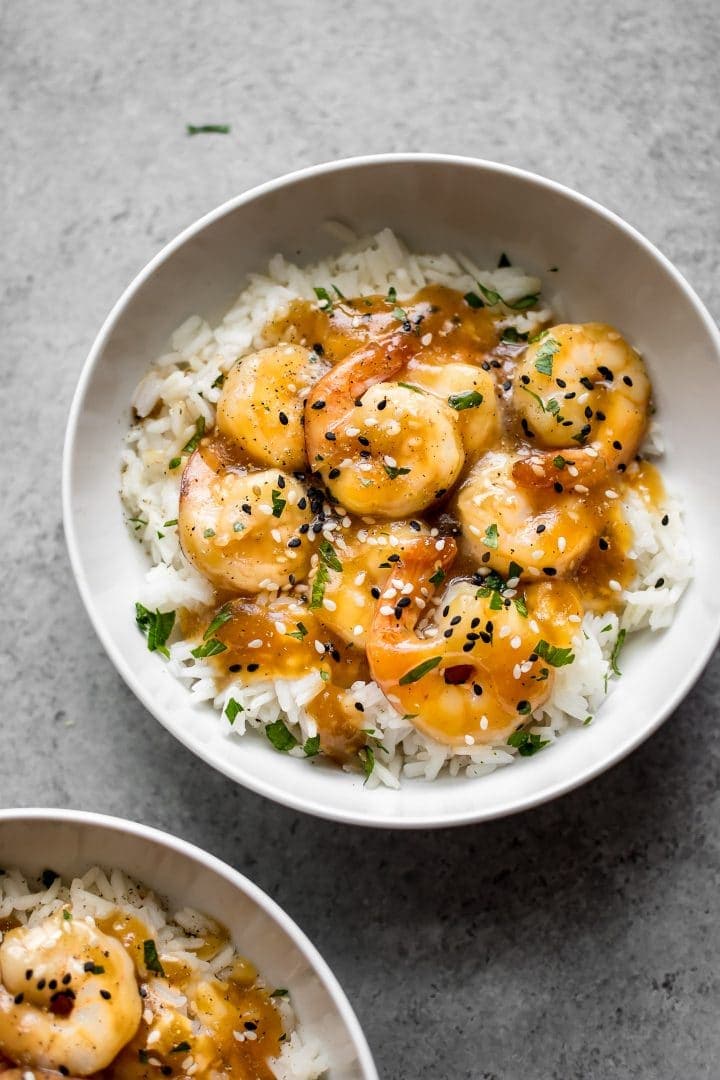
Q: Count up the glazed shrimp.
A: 9